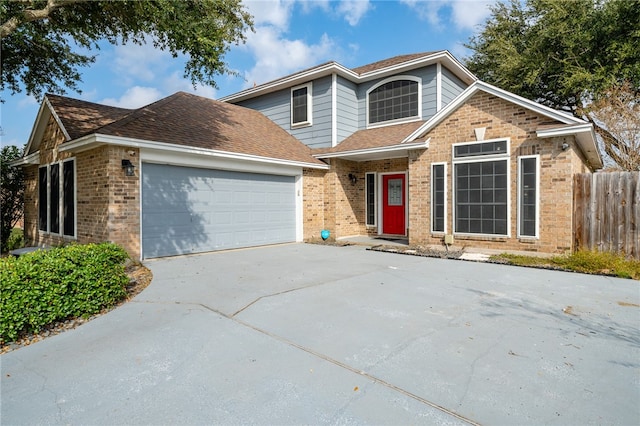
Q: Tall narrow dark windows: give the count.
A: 6